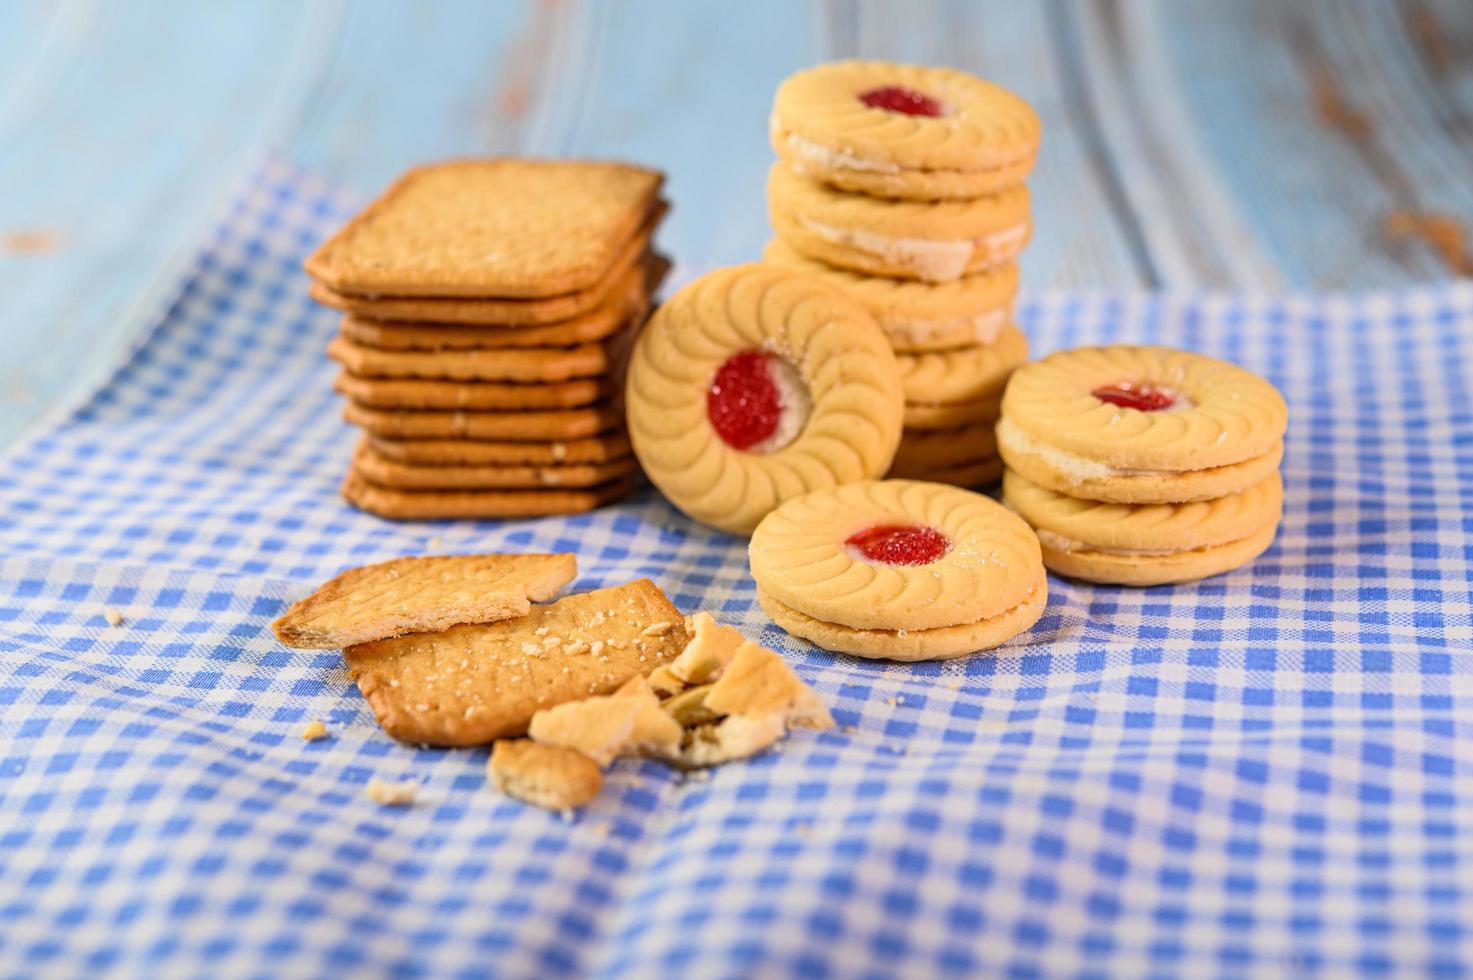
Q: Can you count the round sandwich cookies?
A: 9